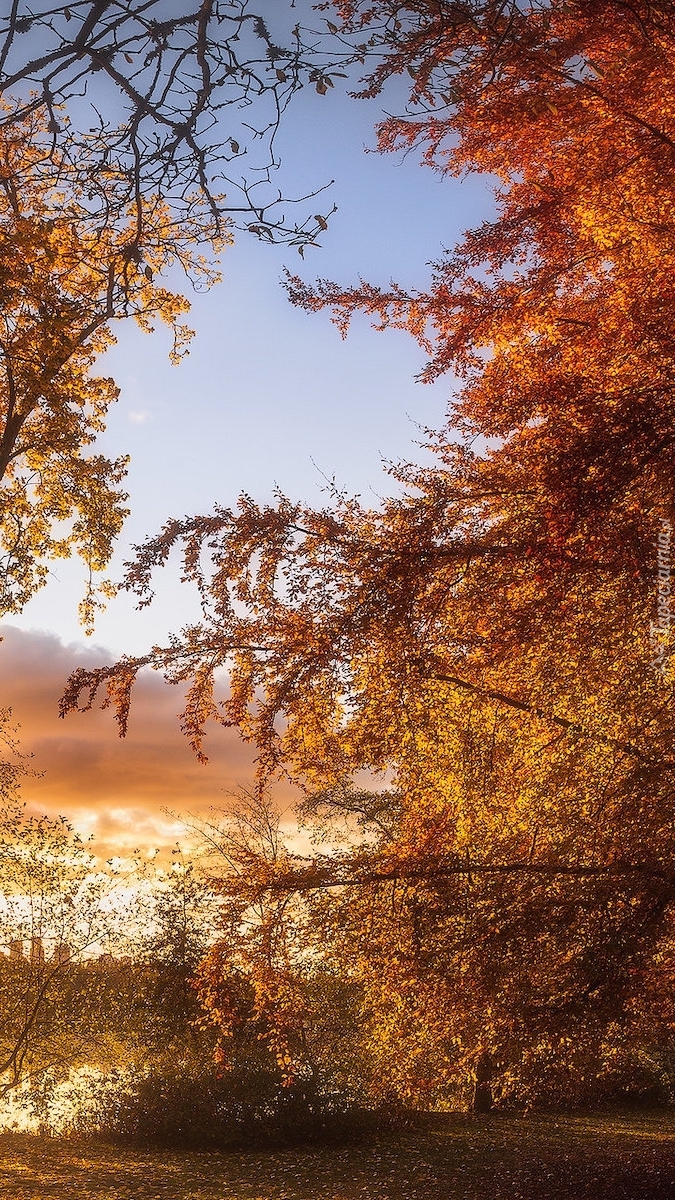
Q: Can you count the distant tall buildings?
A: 3